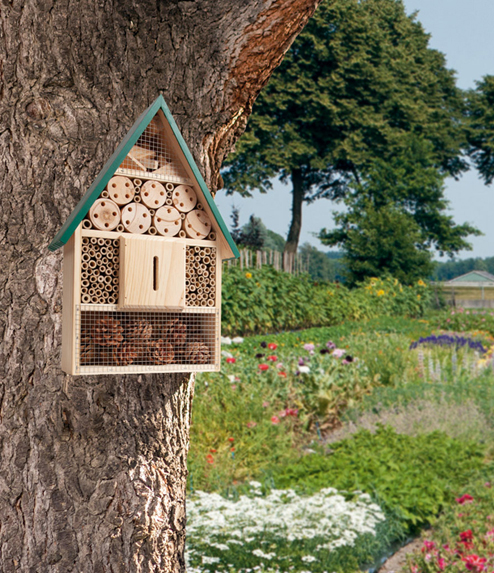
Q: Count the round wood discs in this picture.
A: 7